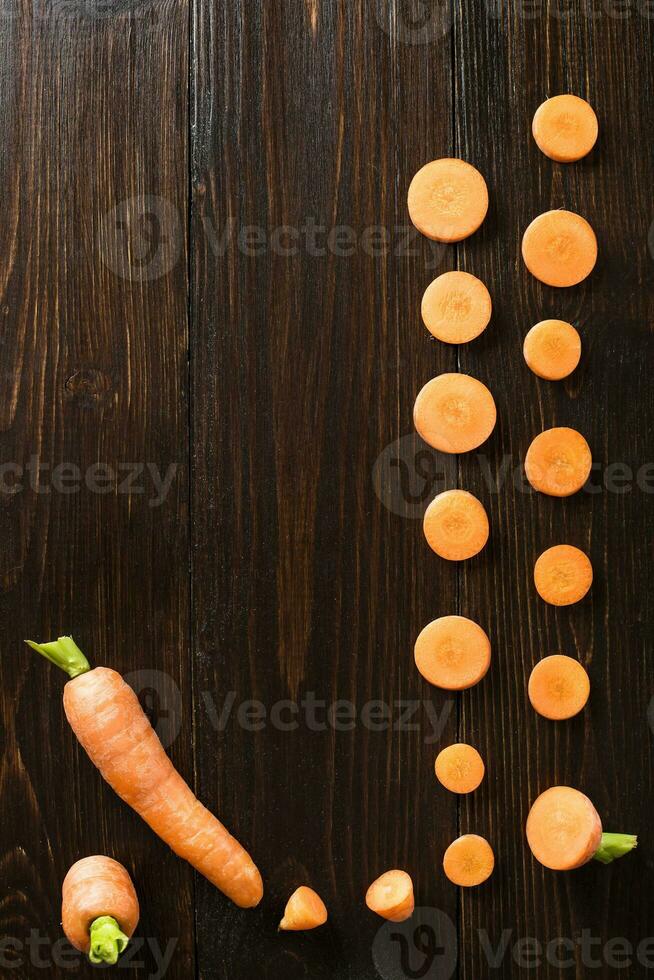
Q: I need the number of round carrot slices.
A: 13